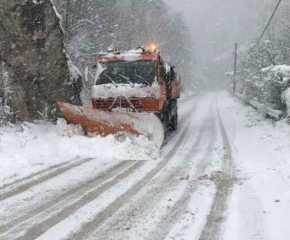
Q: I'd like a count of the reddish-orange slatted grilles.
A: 1